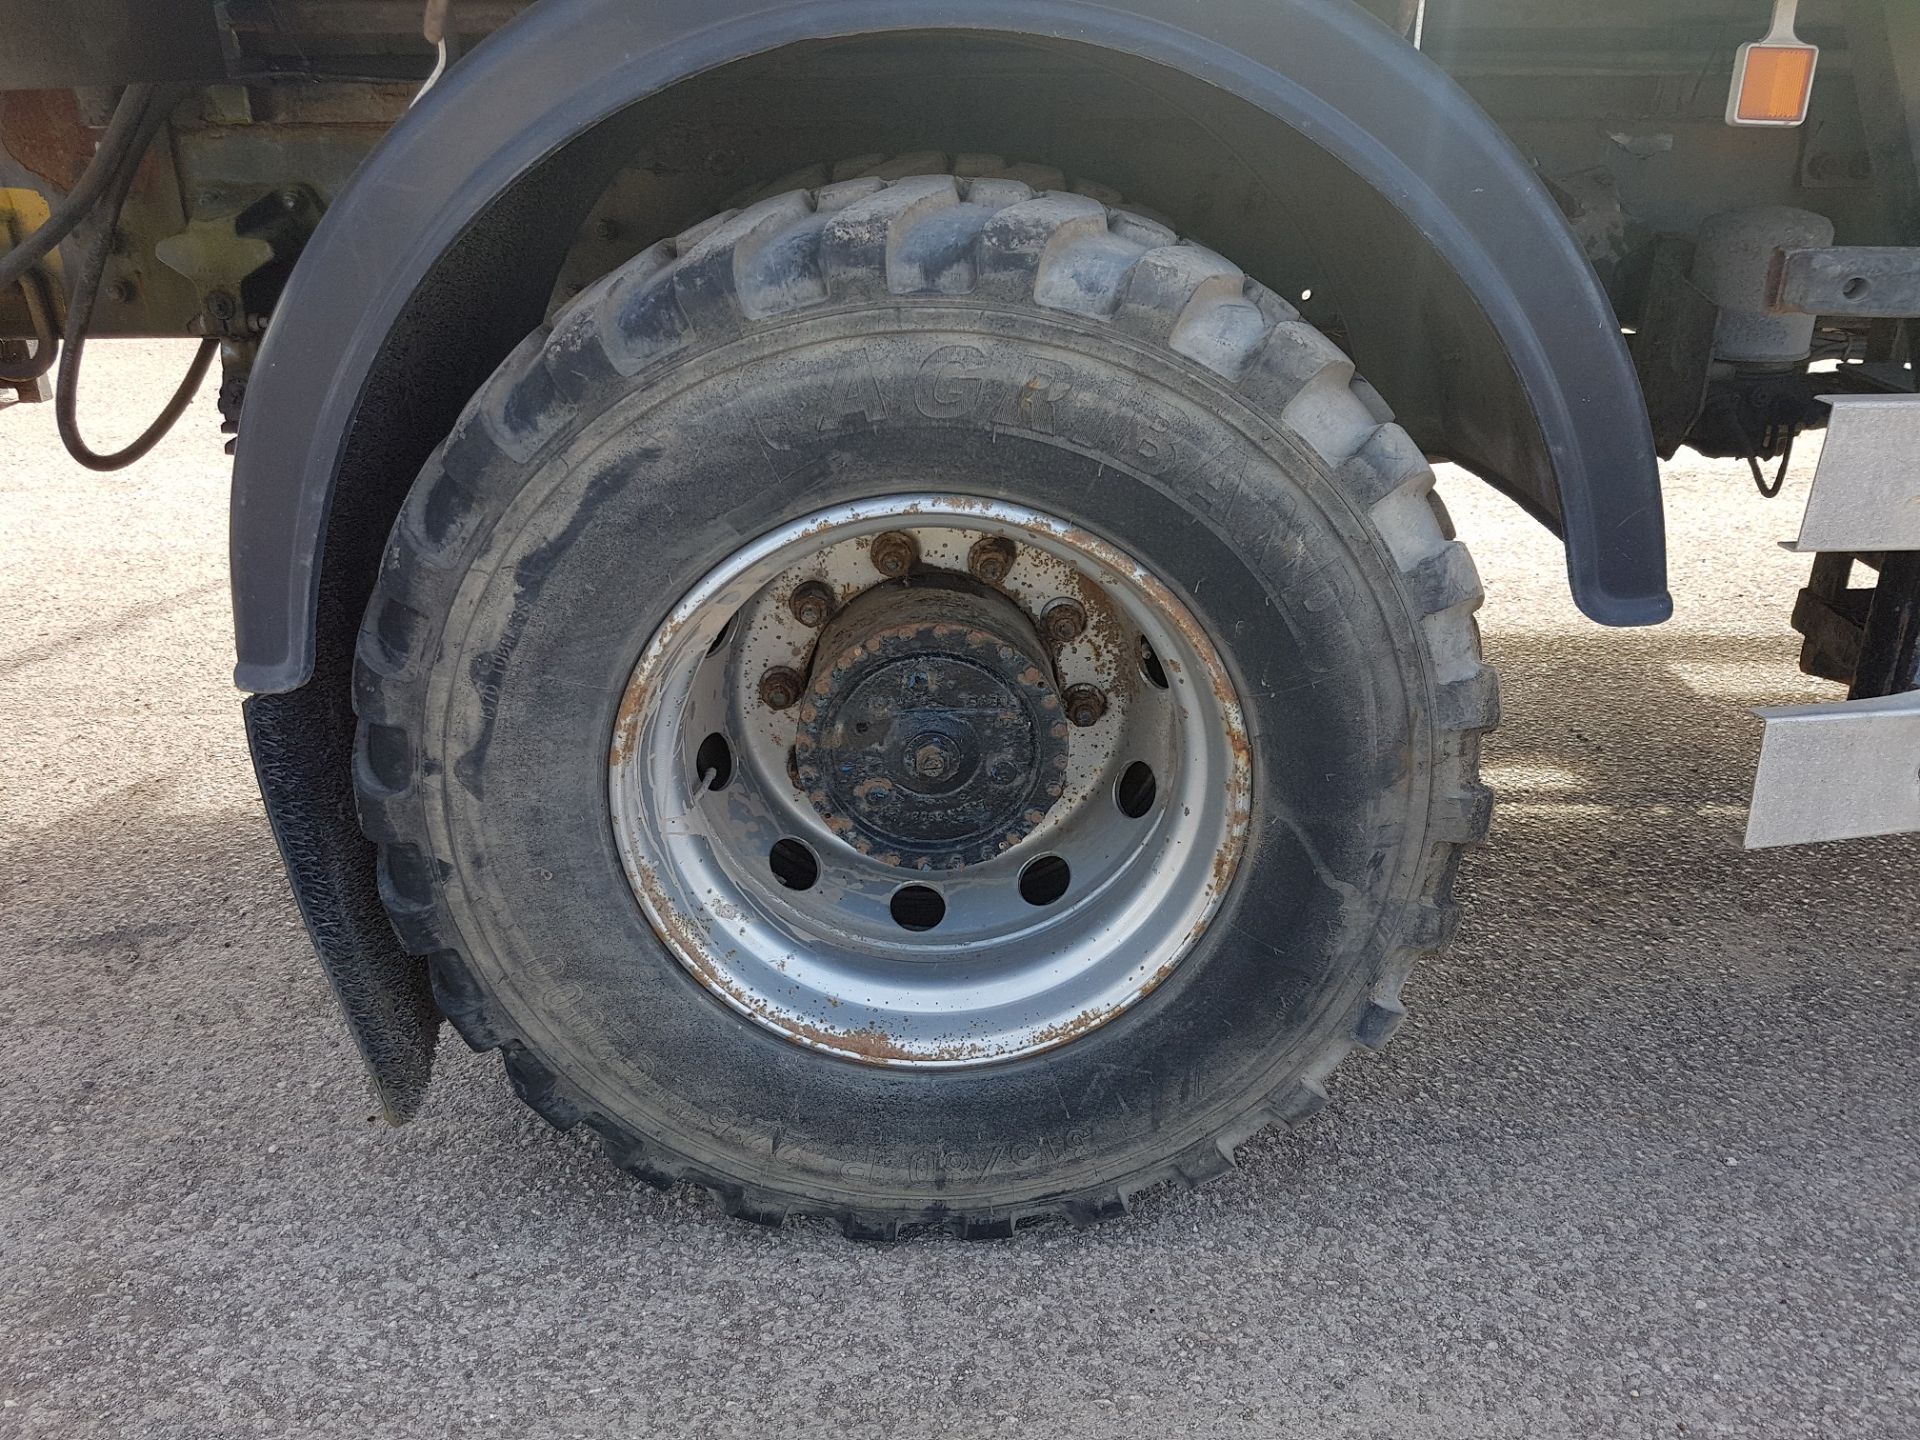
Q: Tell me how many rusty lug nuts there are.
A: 6